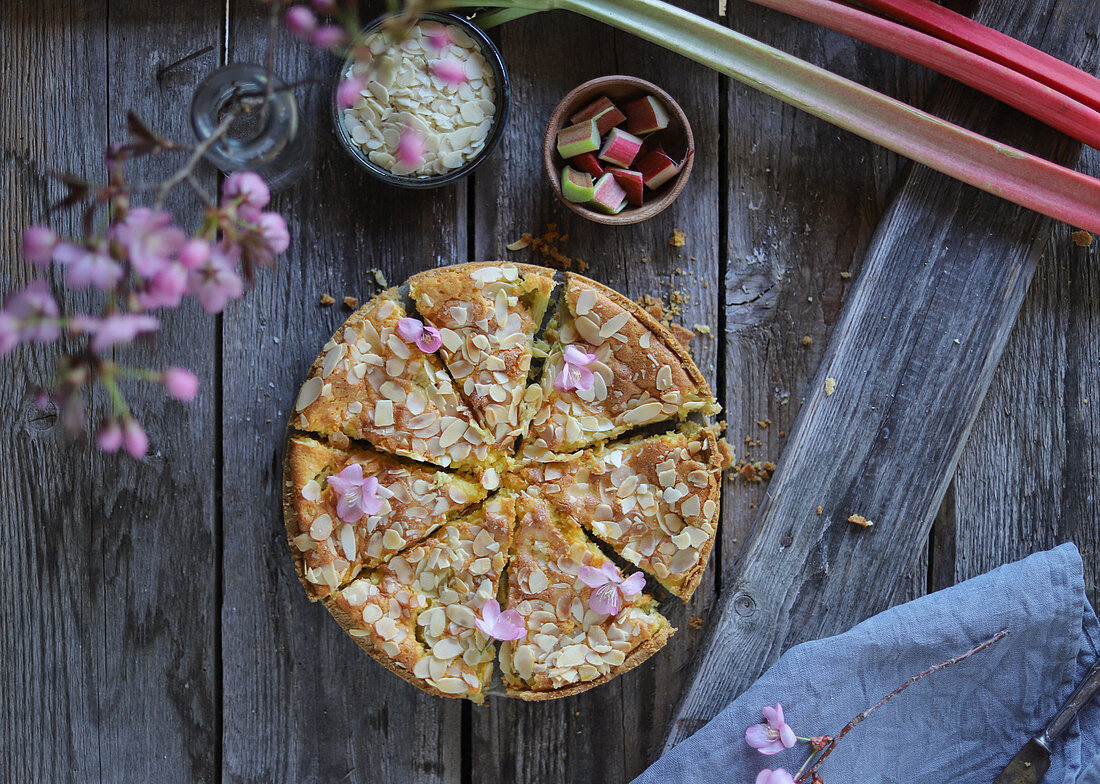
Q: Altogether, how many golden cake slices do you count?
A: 7